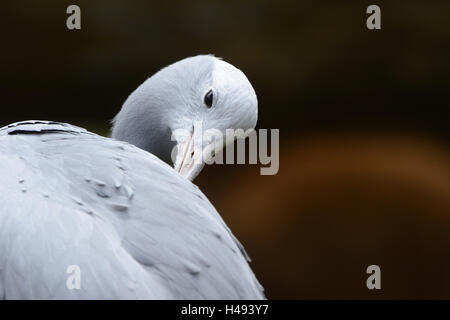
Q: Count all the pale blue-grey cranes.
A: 1